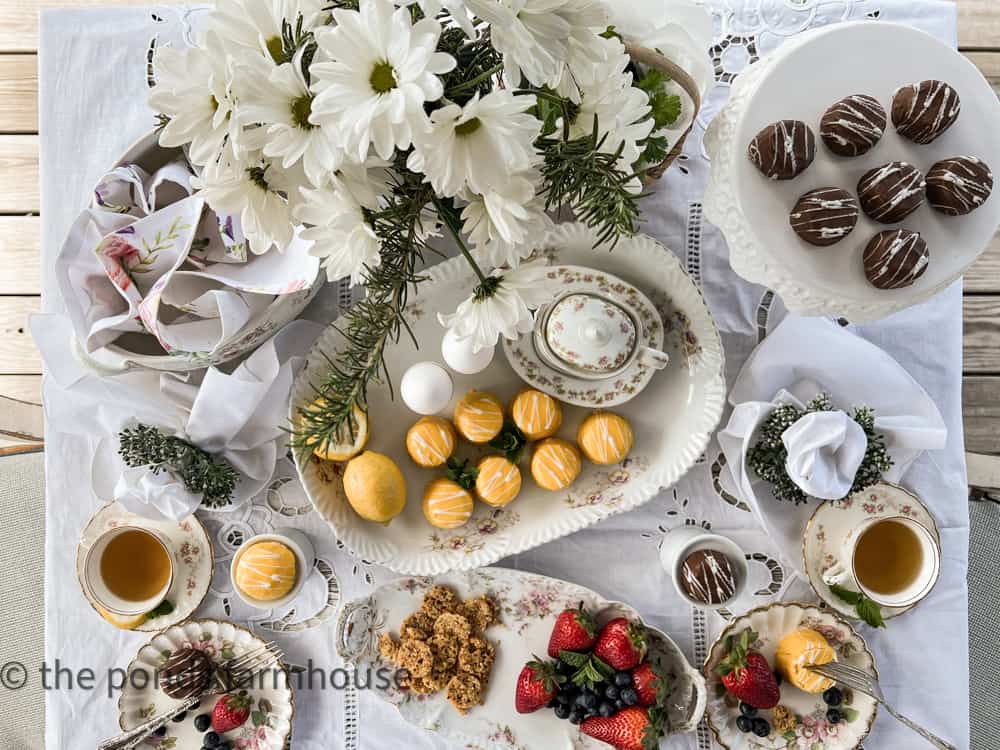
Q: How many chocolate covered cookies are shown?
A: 9